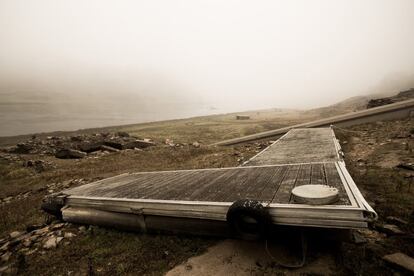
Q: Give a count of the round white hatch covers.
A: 1